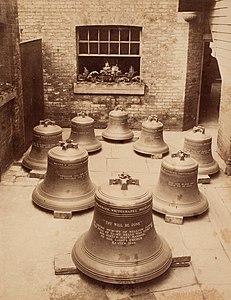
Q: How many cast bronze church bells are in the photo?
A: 8